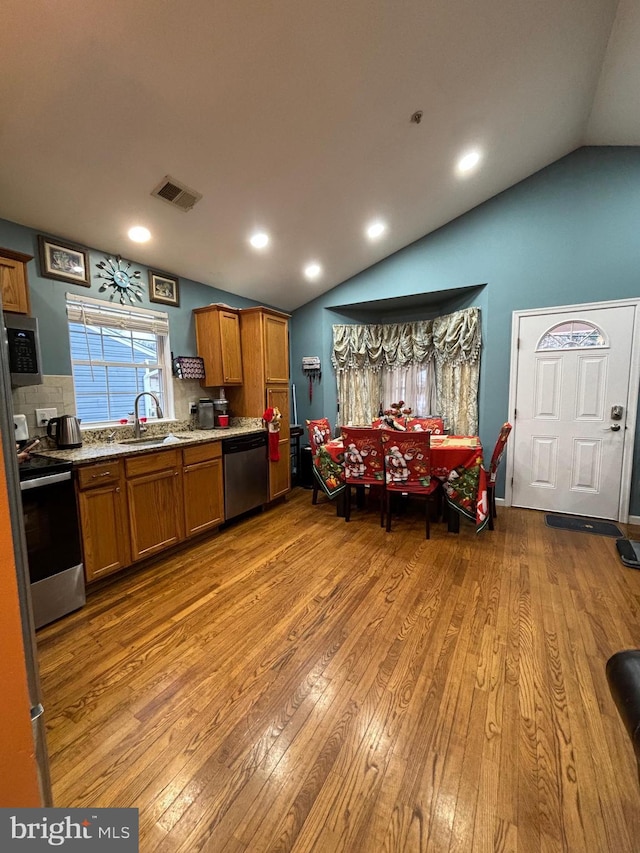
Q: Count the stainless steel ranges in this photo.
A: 1